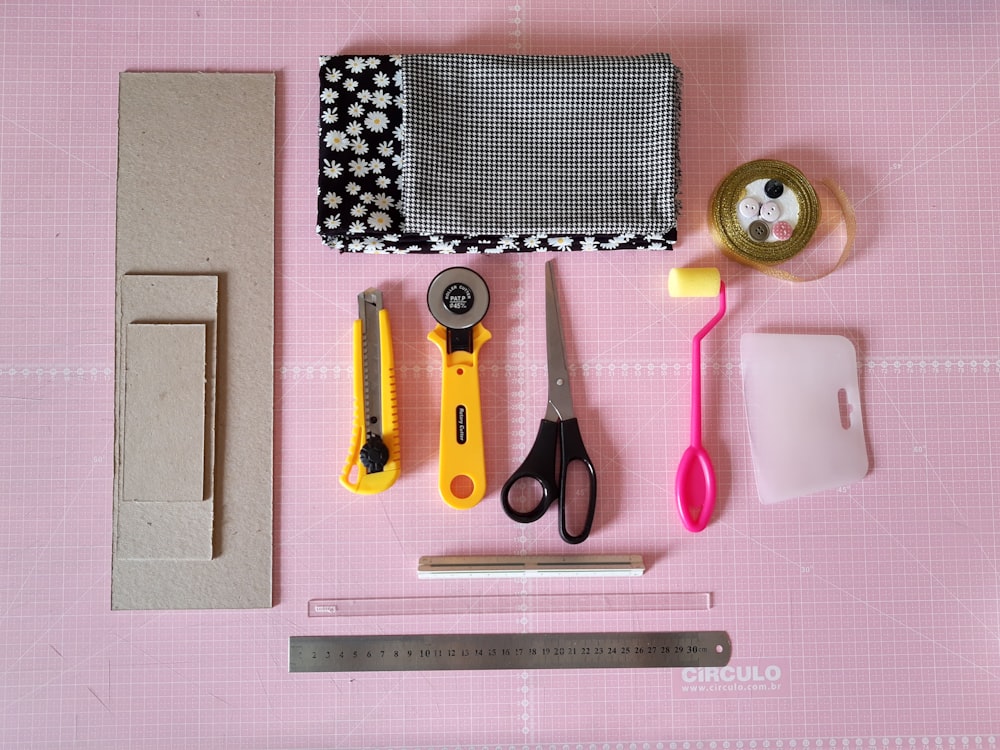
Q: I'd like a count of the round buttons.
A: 5